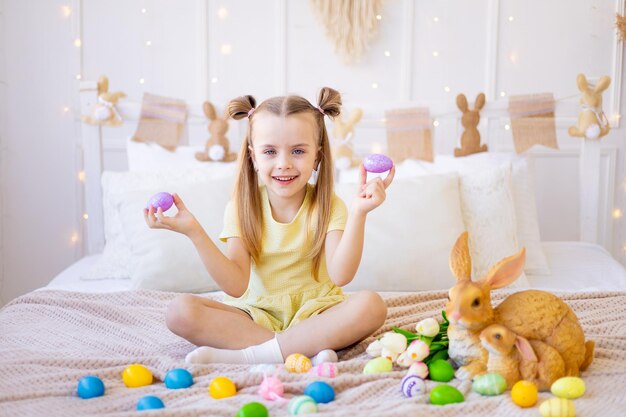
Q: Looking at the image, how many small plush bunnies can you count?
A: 5